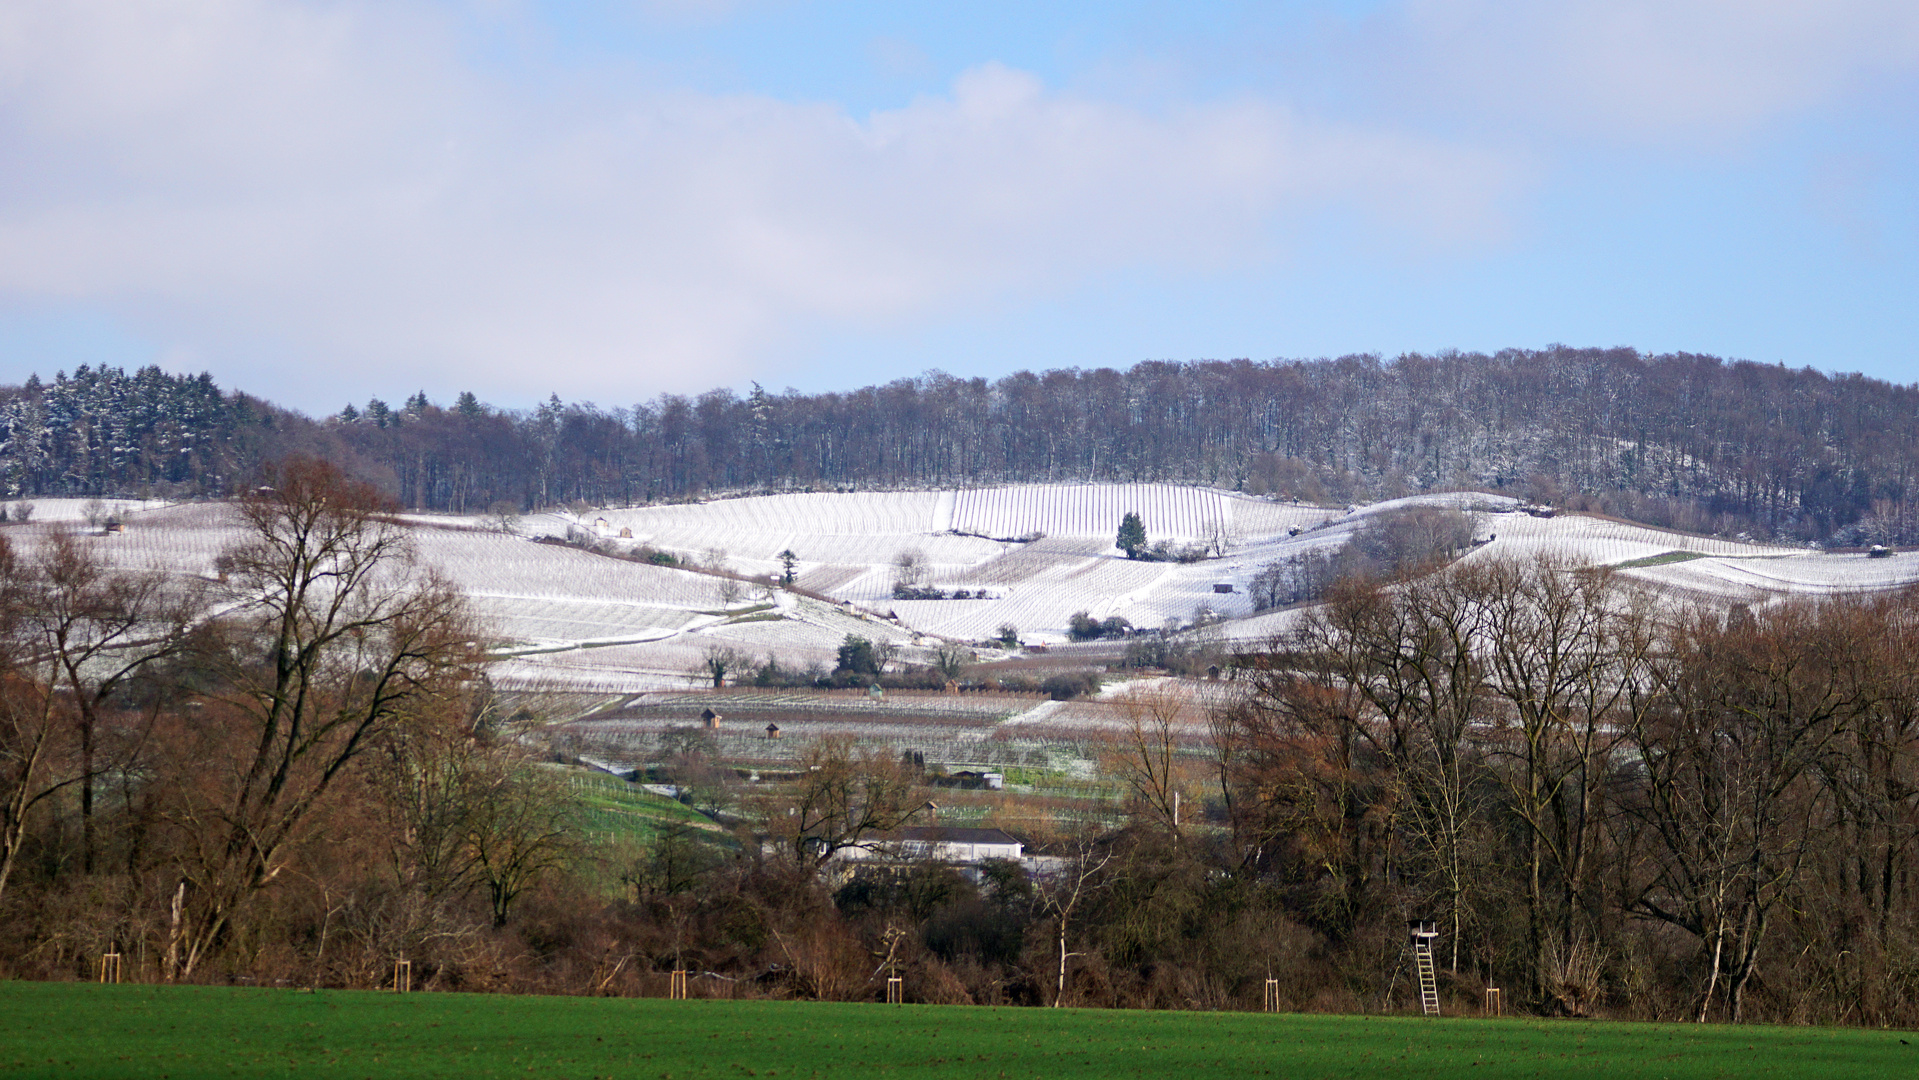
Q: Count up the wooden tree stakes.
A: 6